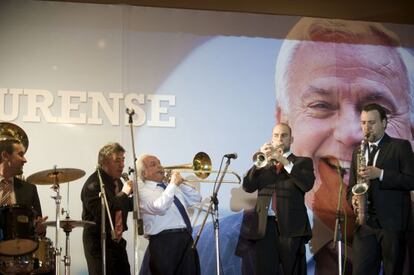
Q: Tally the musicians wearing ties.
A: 5